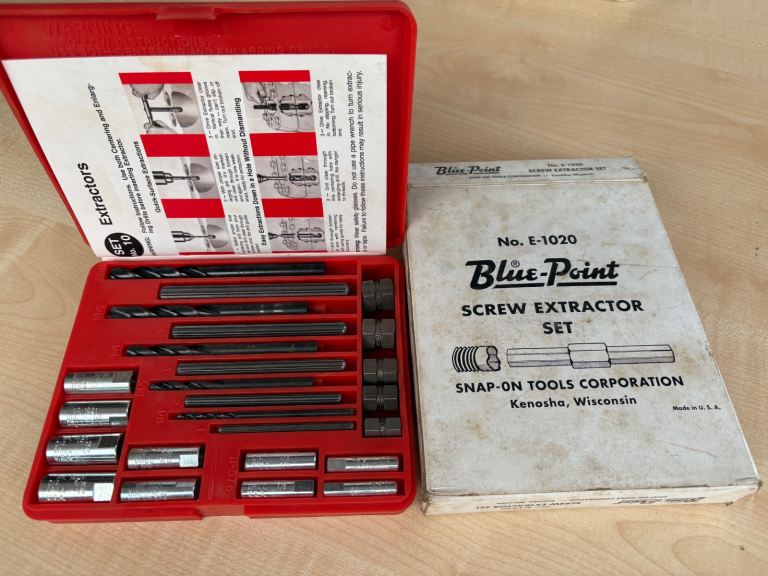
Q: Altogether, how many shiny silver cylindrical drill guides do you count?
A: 10